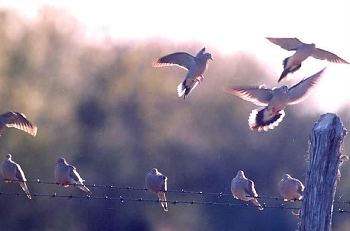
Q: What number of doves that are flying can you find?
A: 4